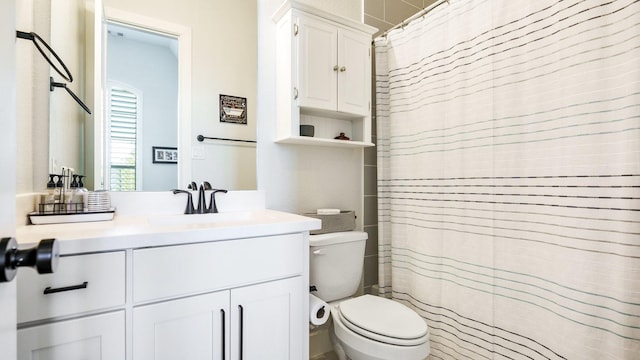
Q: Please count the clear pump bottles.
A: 2